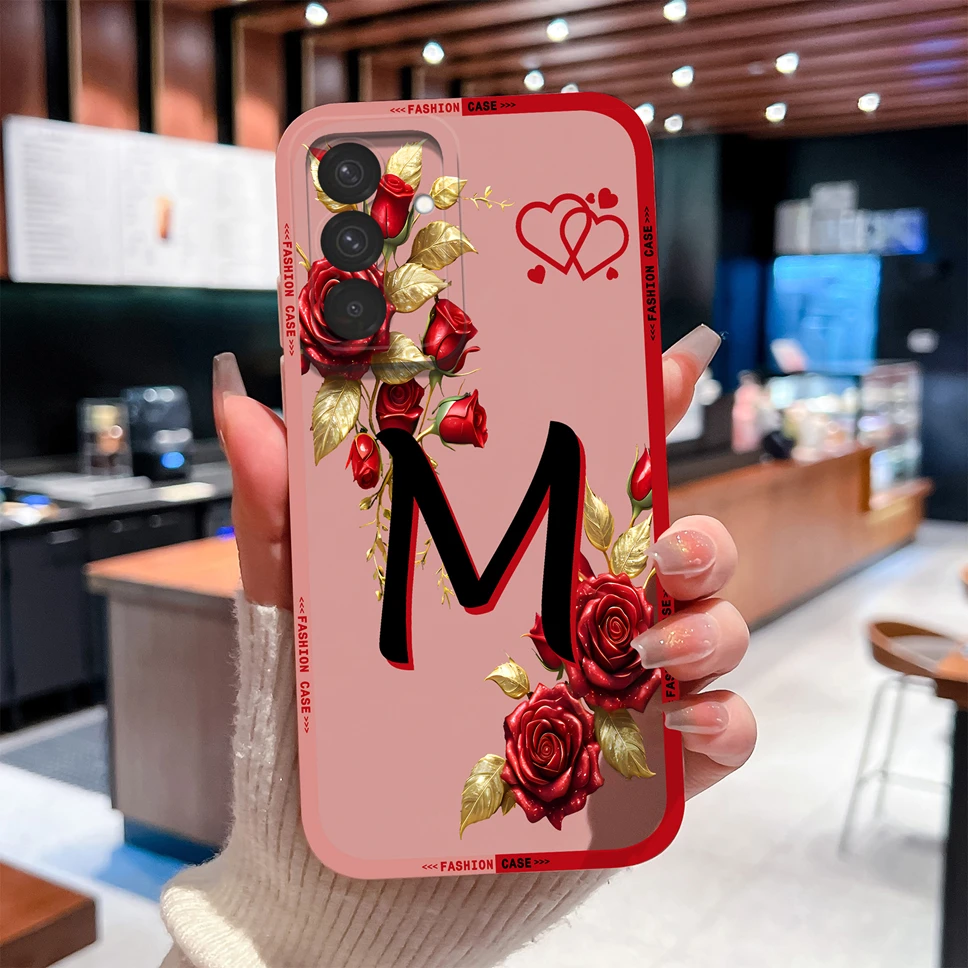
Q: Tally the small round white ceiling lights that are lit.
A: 12